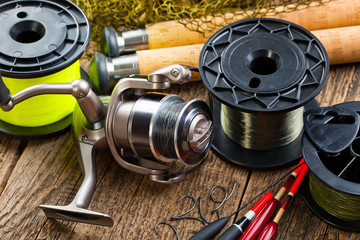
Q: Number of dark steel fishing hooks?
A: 6